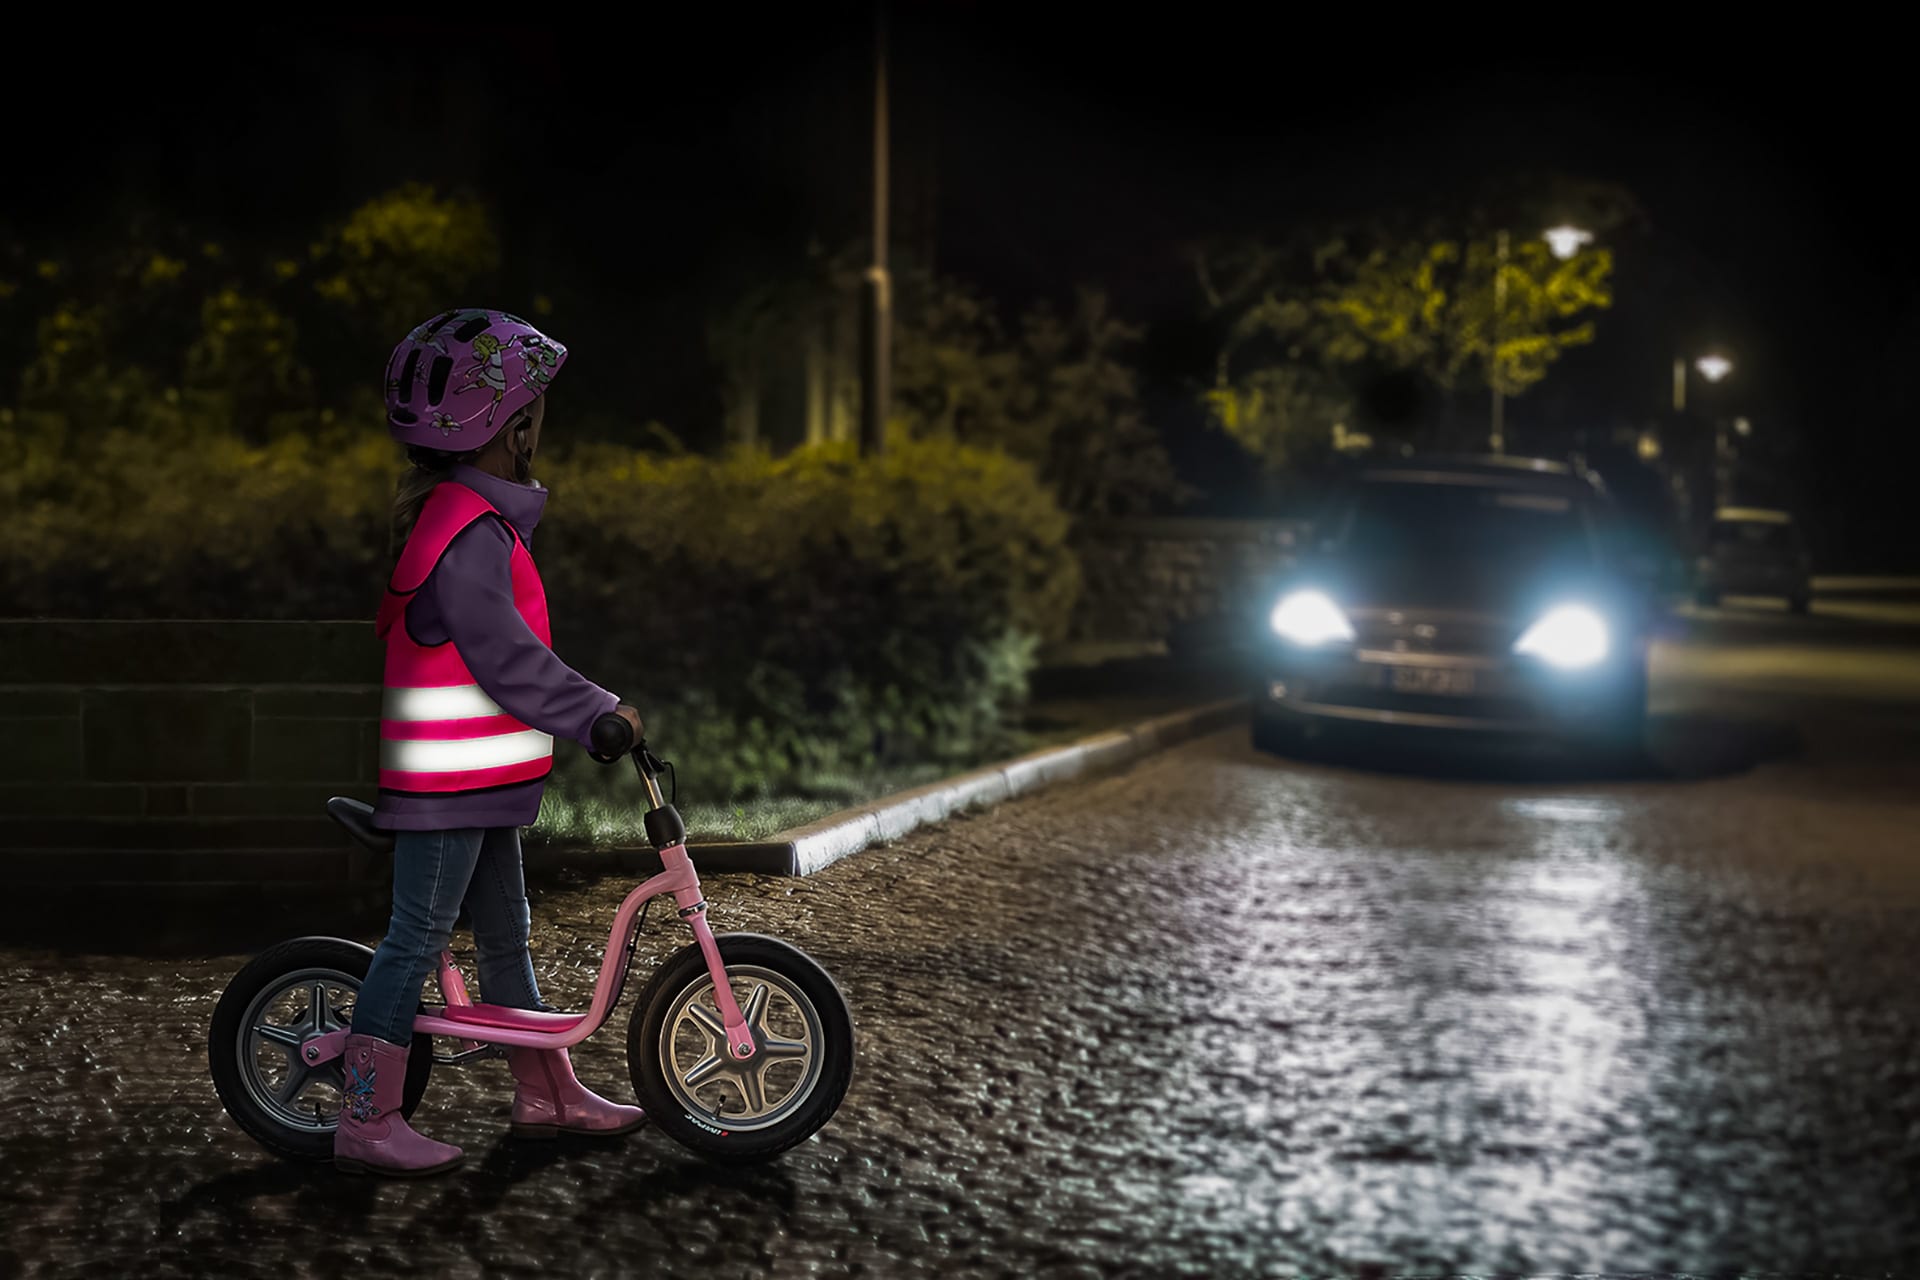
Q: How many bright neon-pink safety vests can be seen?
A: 1